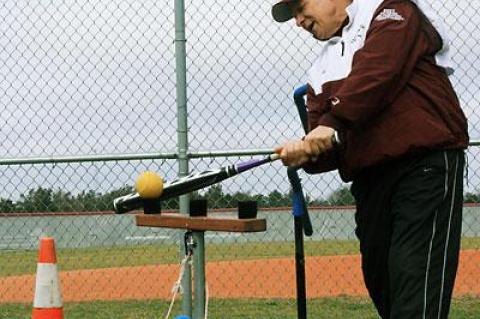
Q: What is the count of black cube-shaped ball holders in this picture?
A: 3